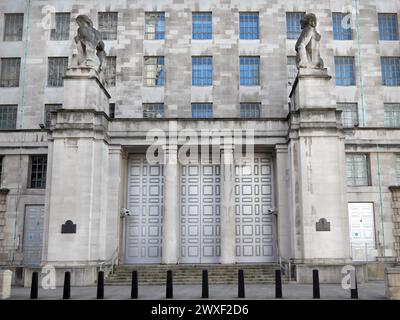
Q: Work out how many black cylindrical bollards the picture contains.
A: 10